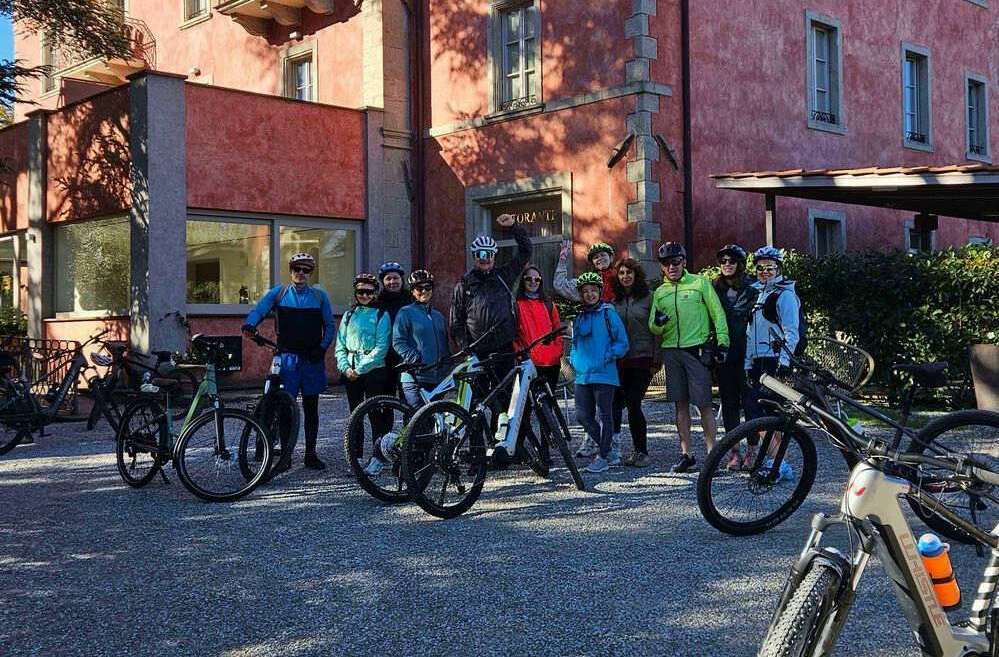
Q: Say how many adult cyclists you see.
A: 12